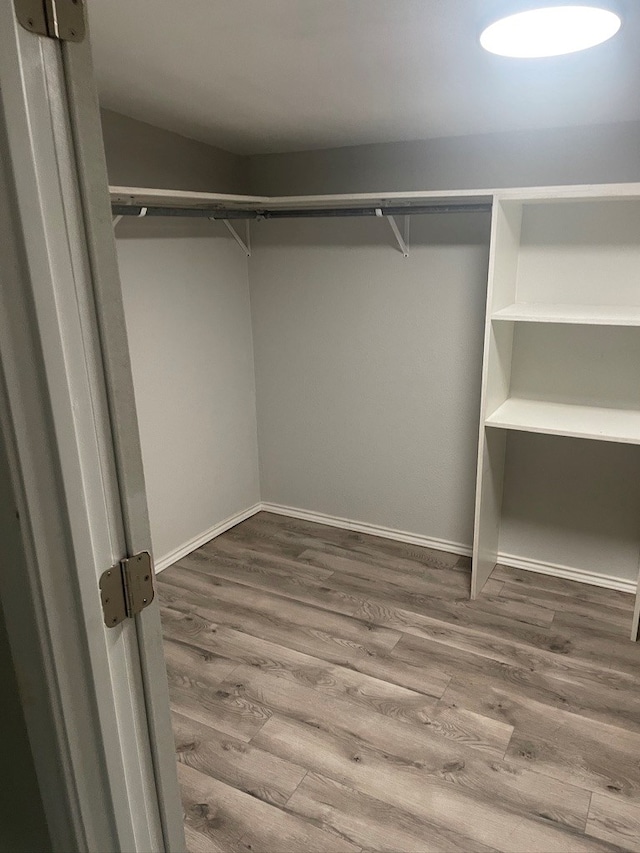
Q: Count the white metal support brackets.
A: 3